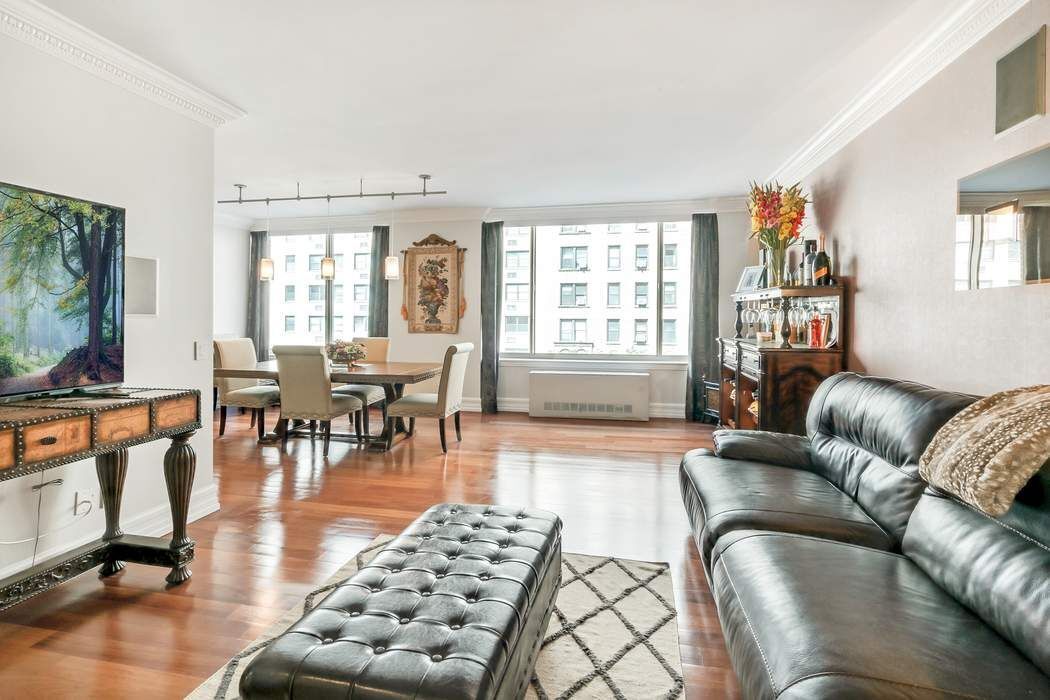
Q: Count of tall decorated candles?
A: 0